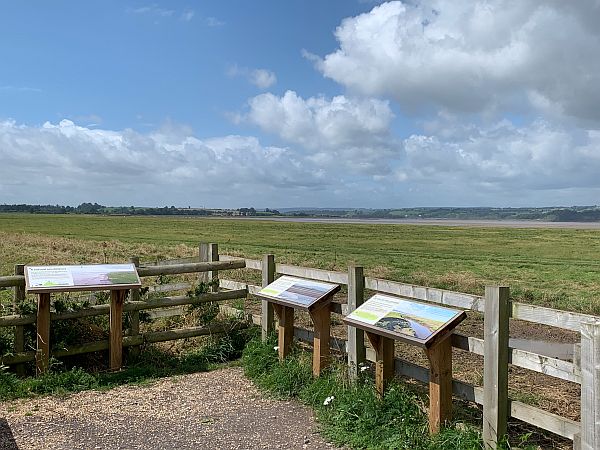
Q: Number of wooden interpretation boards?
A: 3